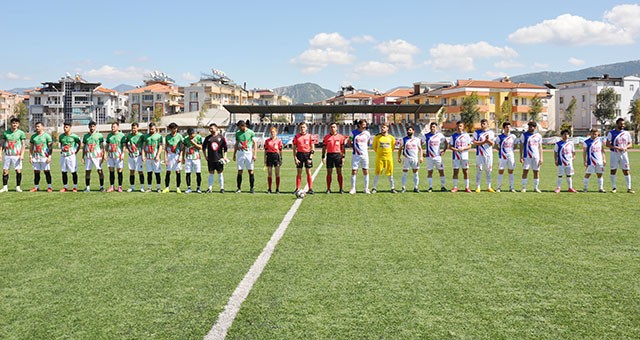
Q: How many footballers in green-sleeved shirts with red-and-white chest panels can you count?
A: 10